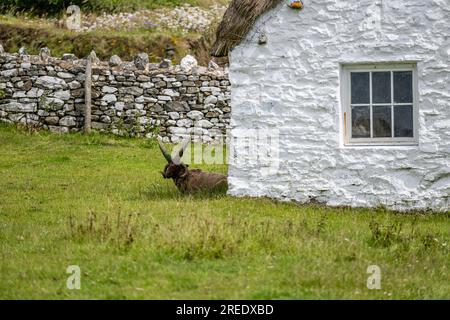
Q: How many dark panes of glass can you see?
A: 6